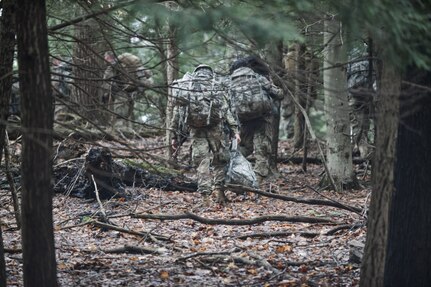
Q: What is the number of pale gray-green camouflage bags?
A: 3